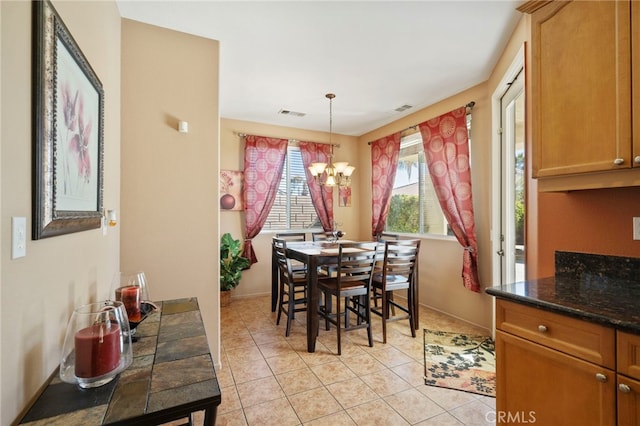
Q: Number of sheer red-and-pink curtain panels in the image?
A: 4